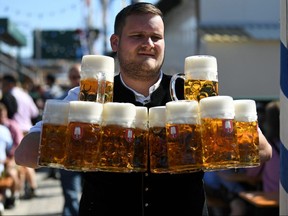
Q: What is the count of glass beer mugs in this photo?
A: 10